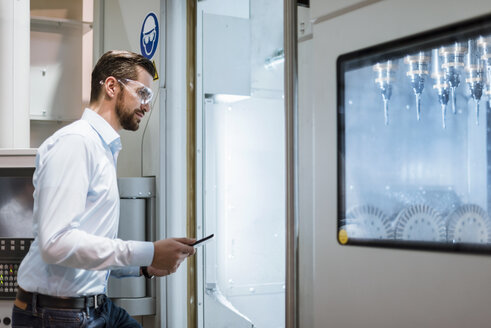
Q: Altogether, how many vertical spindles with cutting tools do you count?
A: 5